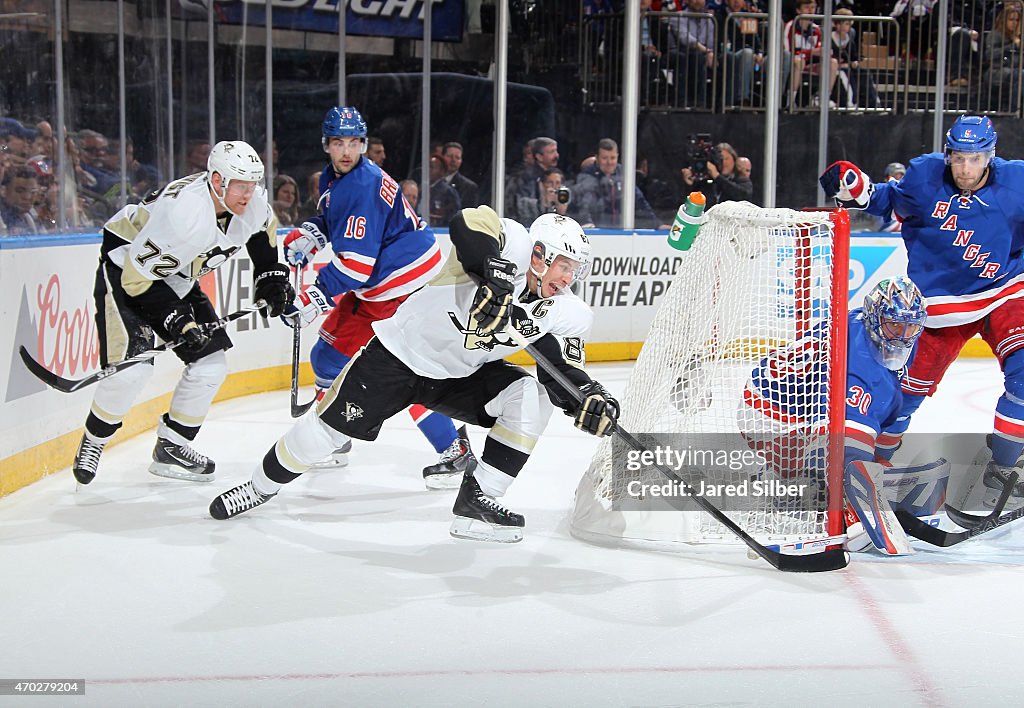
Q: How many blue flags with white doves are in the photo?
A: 0